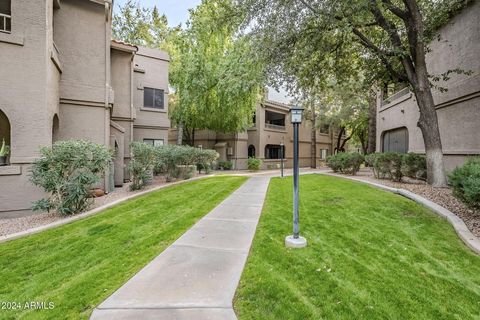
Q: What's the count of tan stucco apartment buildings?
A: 3